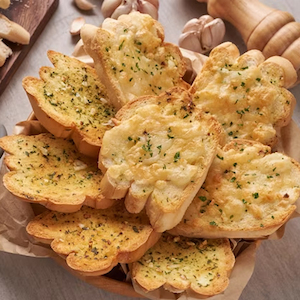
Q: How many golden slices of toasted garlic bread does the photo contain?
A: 8